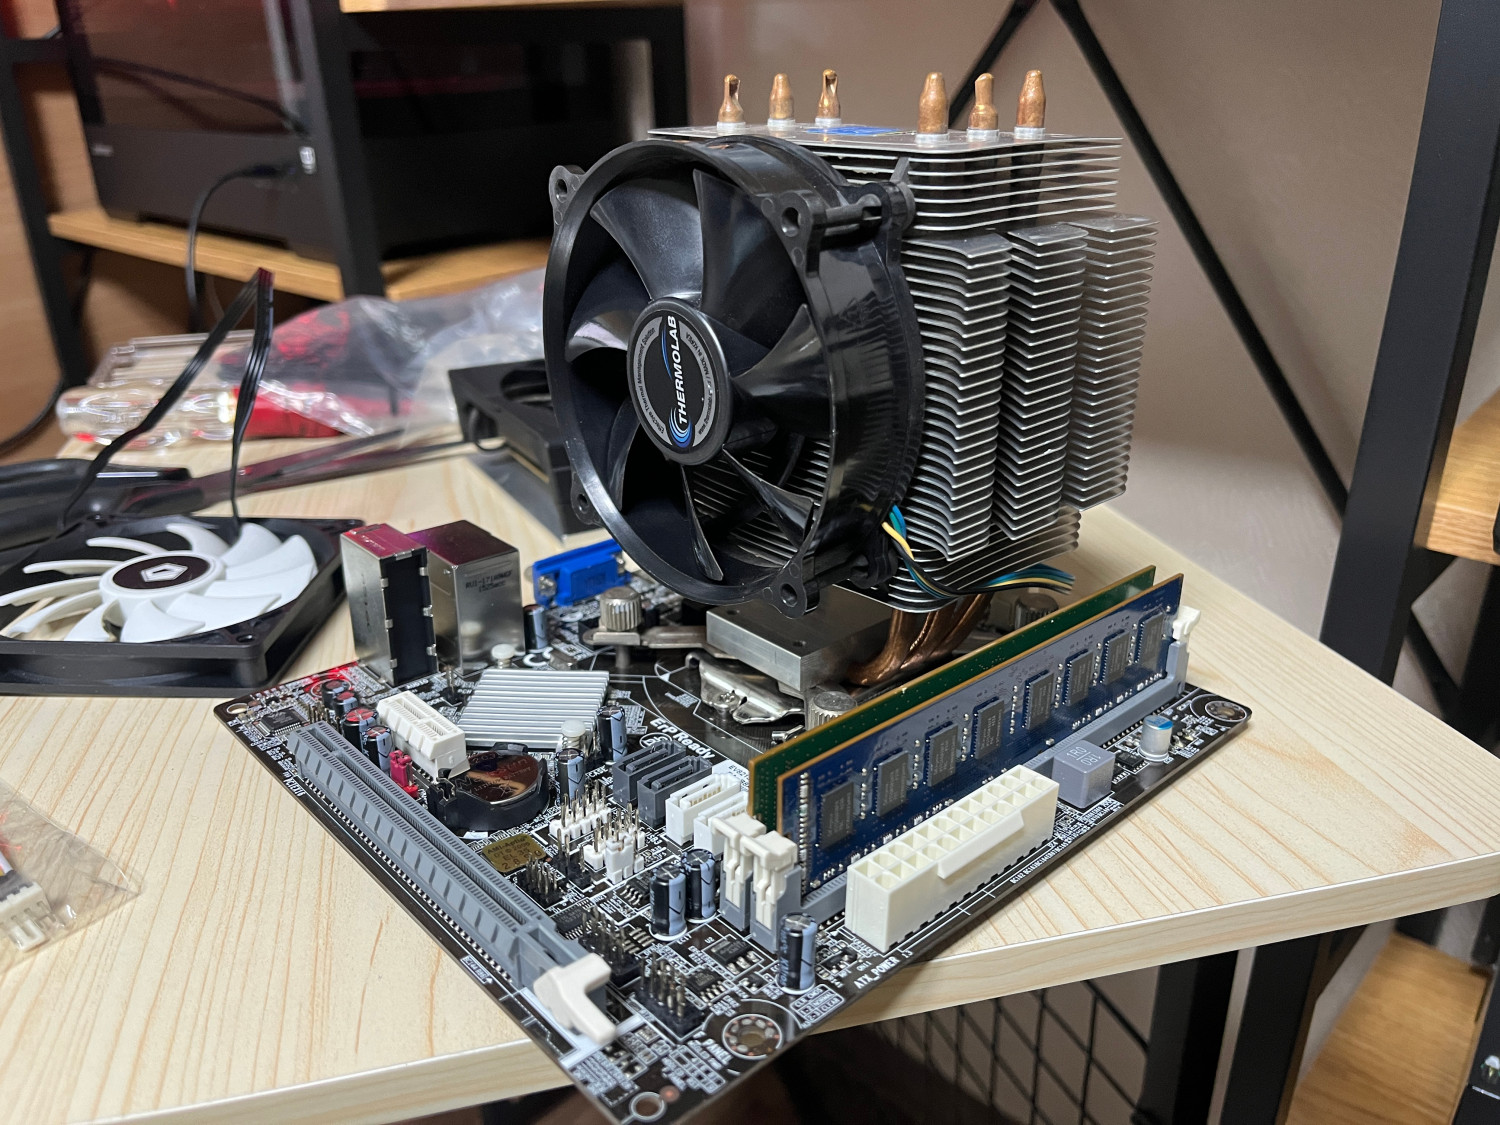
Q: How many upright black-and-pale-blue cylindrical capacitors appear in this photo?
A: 10